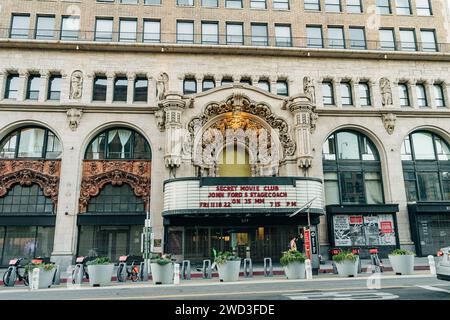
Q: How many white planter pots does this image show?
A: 7